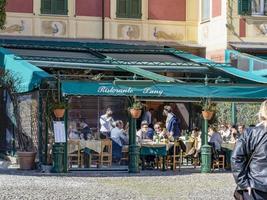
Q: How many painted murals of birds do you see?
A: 4